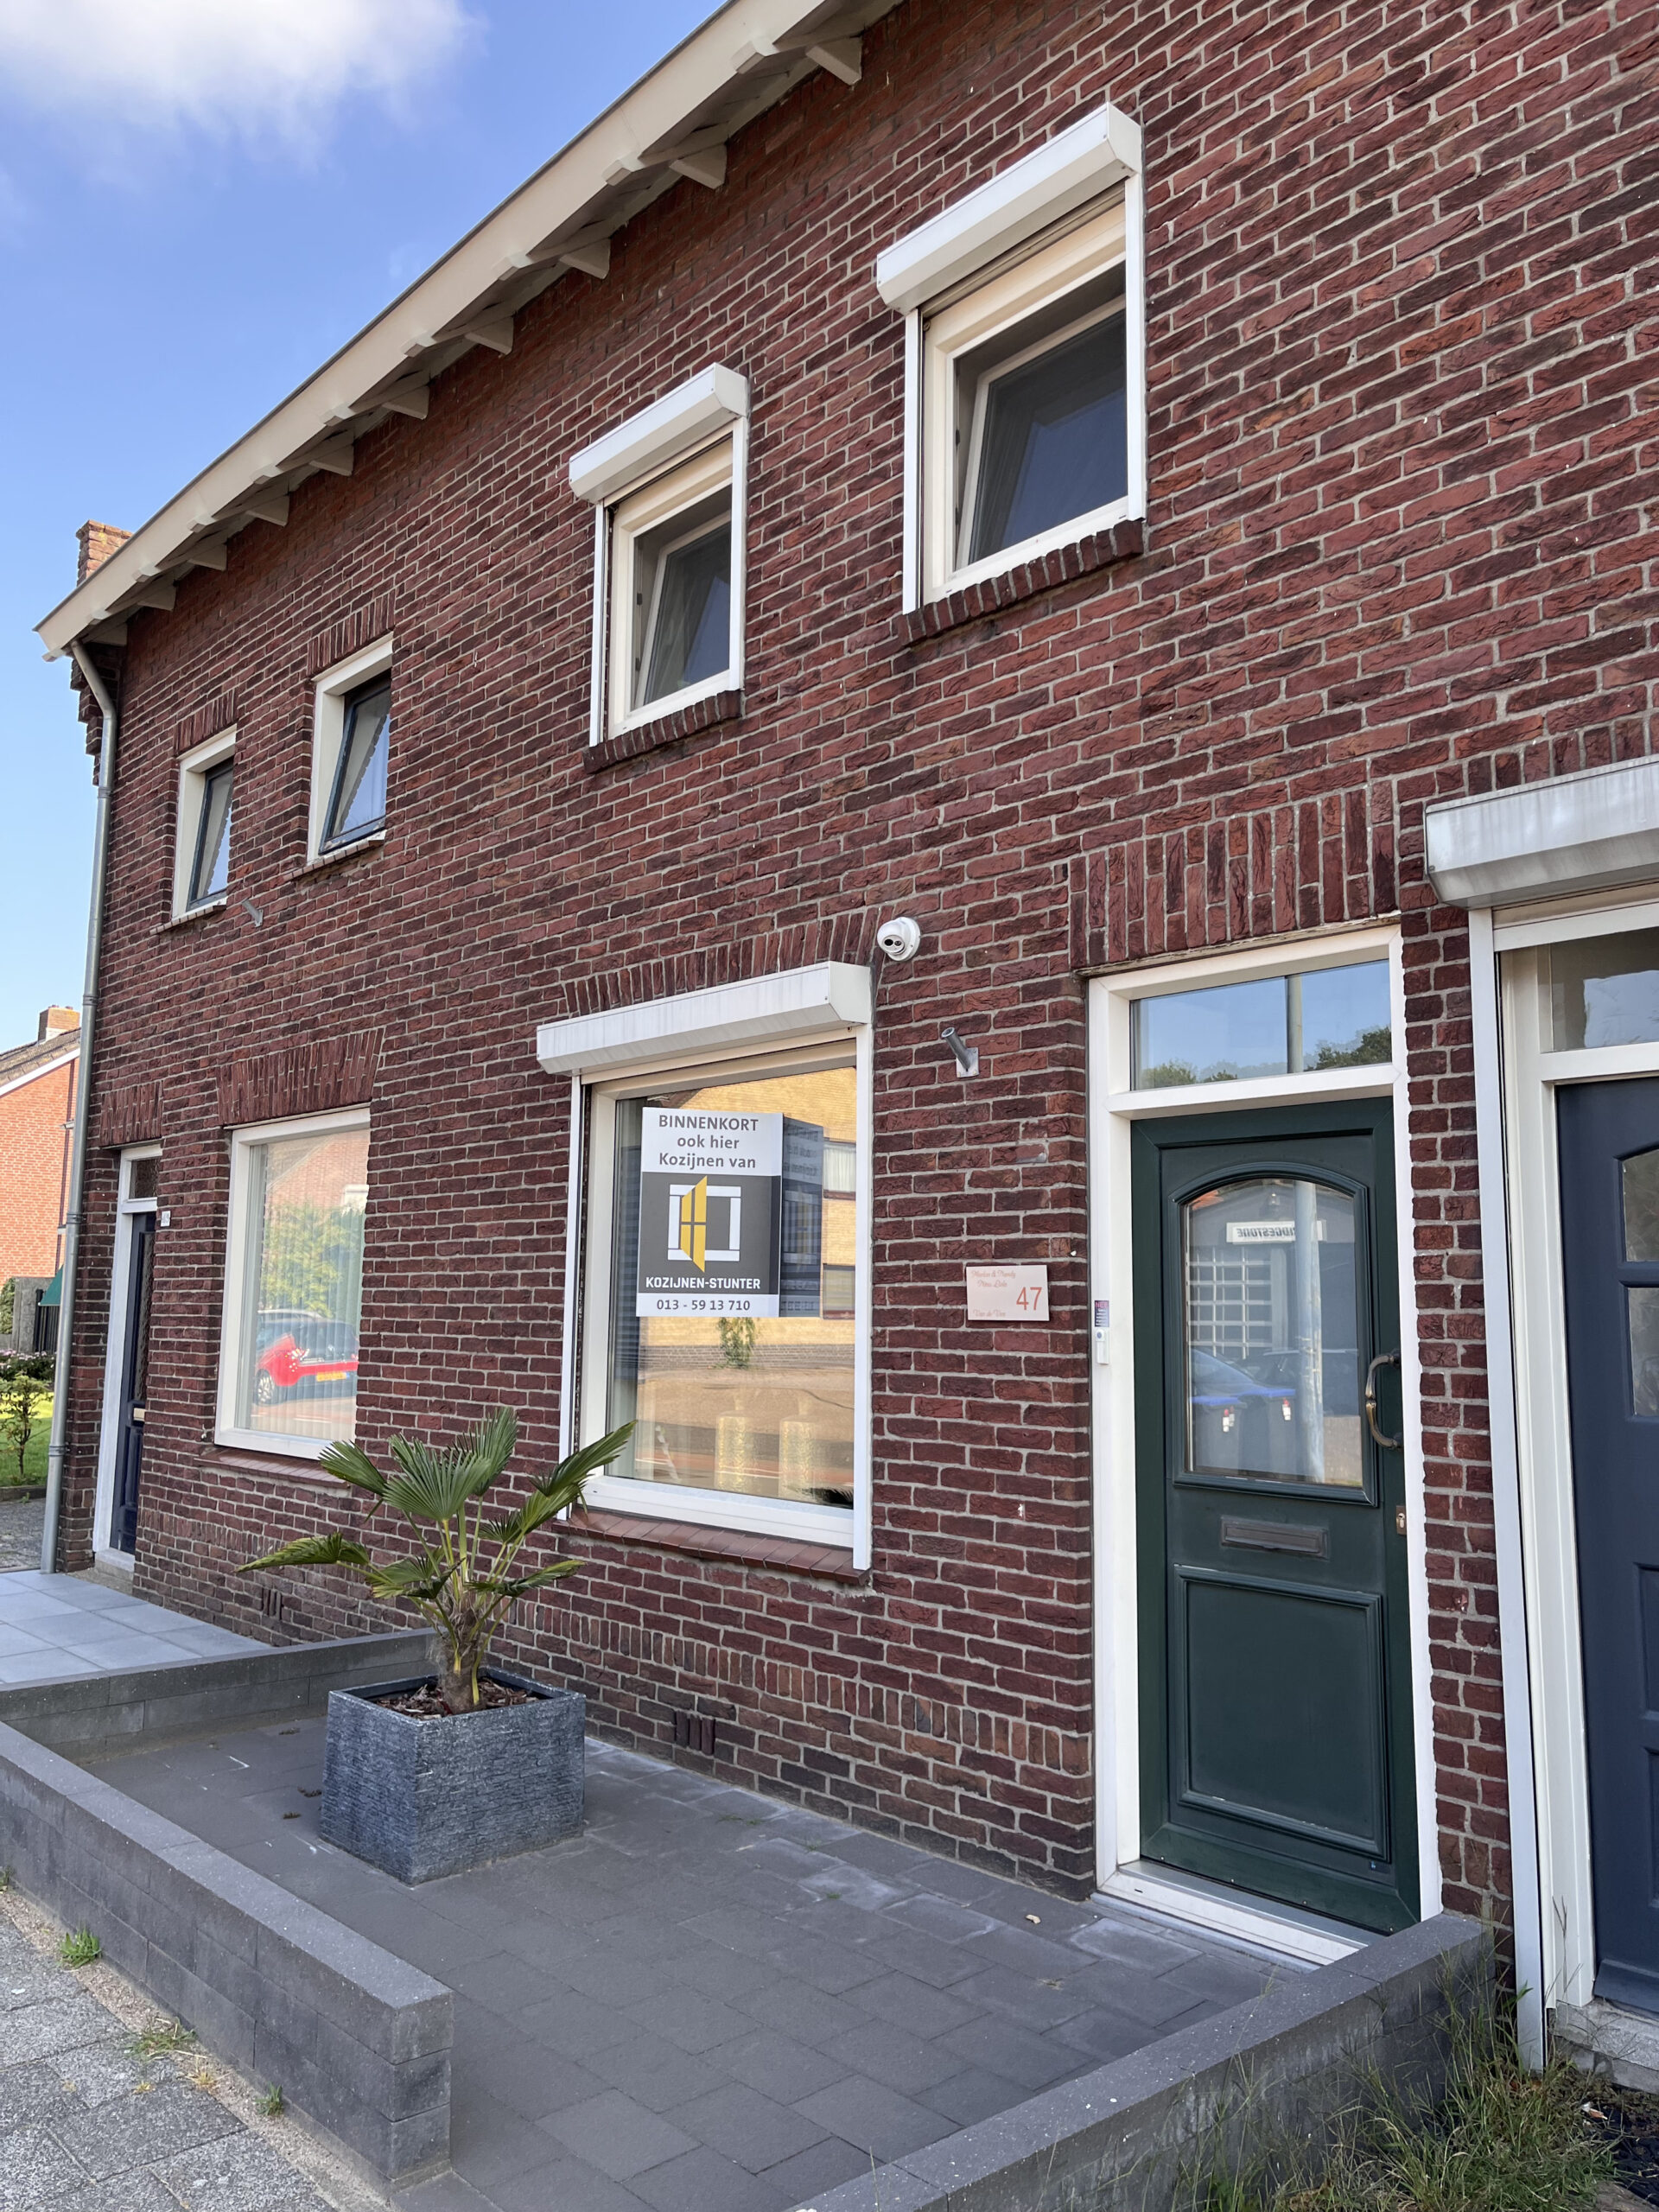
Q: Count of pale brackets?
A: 10